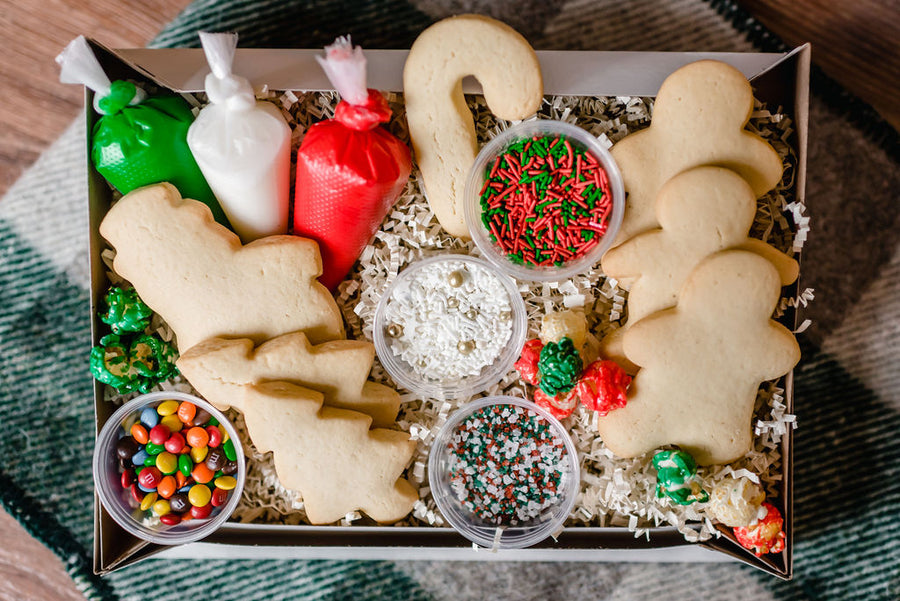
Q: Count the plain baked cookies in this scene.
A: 7